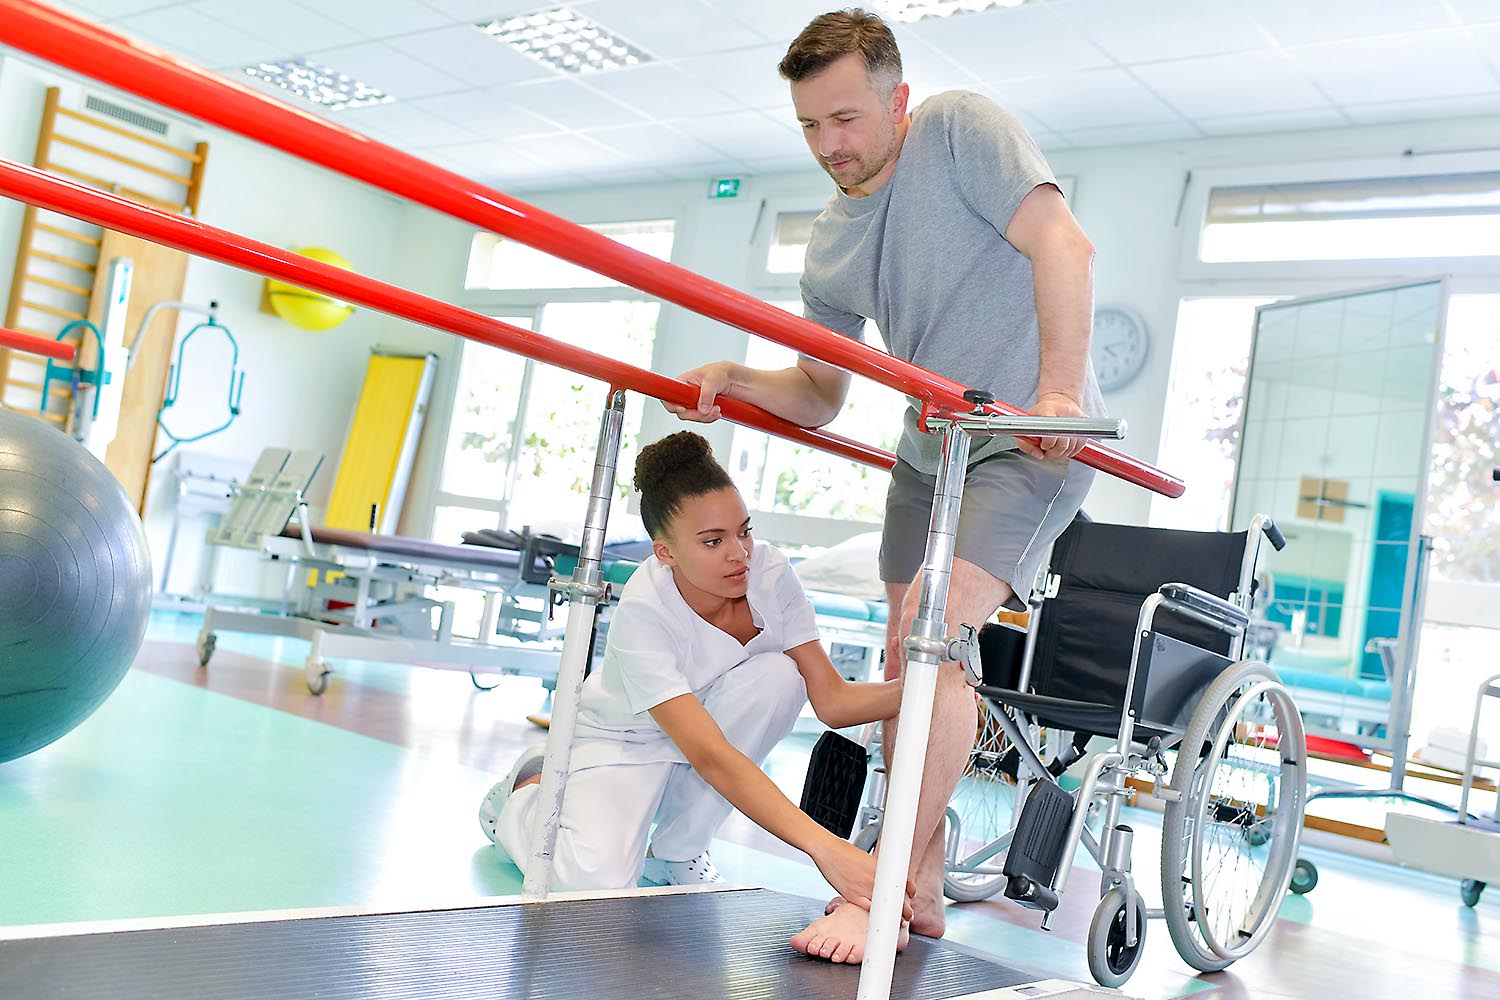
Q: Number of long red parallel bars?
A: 2